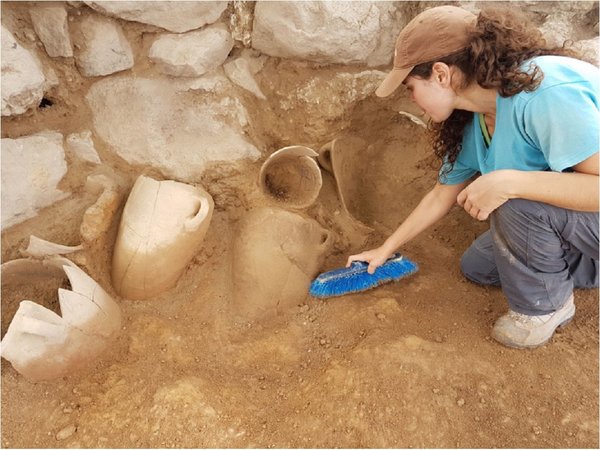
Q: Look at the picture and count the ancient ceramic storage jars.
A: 5